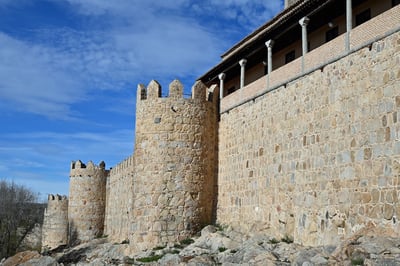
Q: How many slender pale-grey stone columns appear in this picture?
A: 5